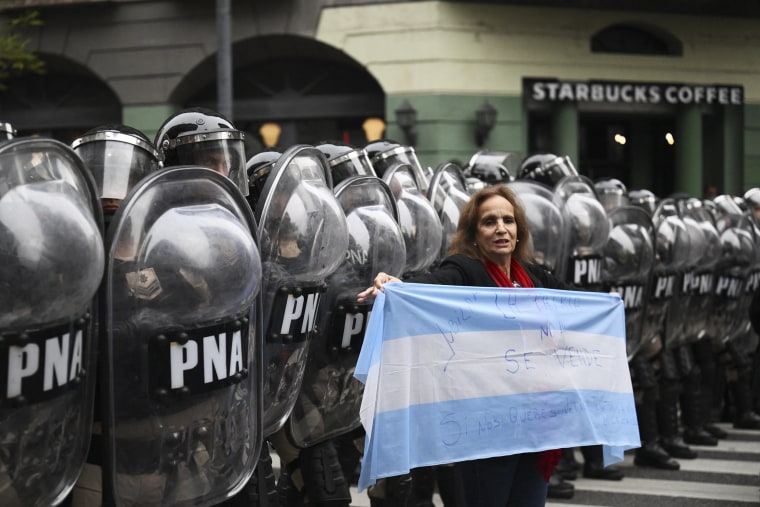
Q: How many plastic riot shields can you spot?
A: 14